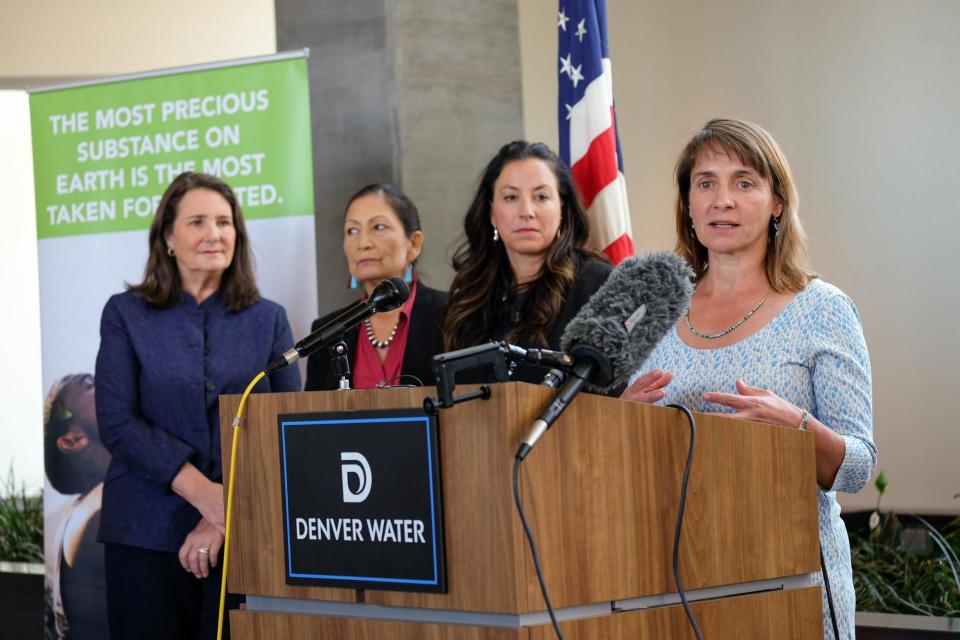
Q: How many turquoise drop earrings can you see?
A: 2